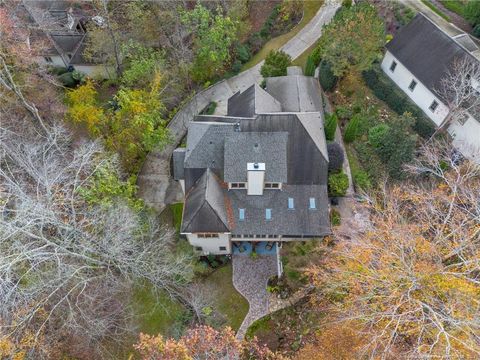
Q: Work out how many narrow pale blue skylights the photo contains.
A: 4